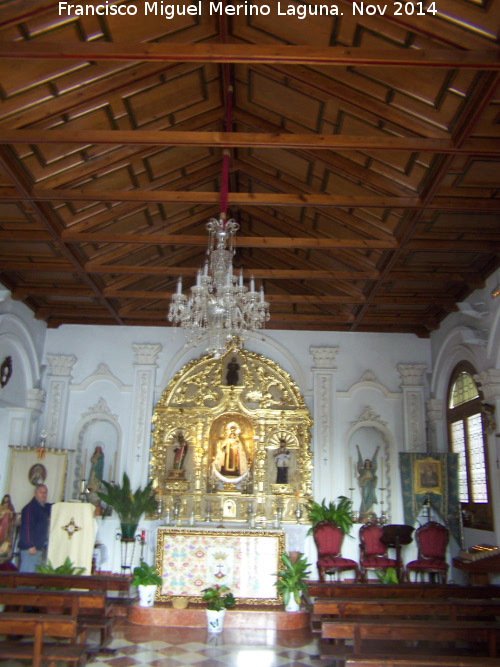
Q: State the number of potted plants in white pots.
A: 3